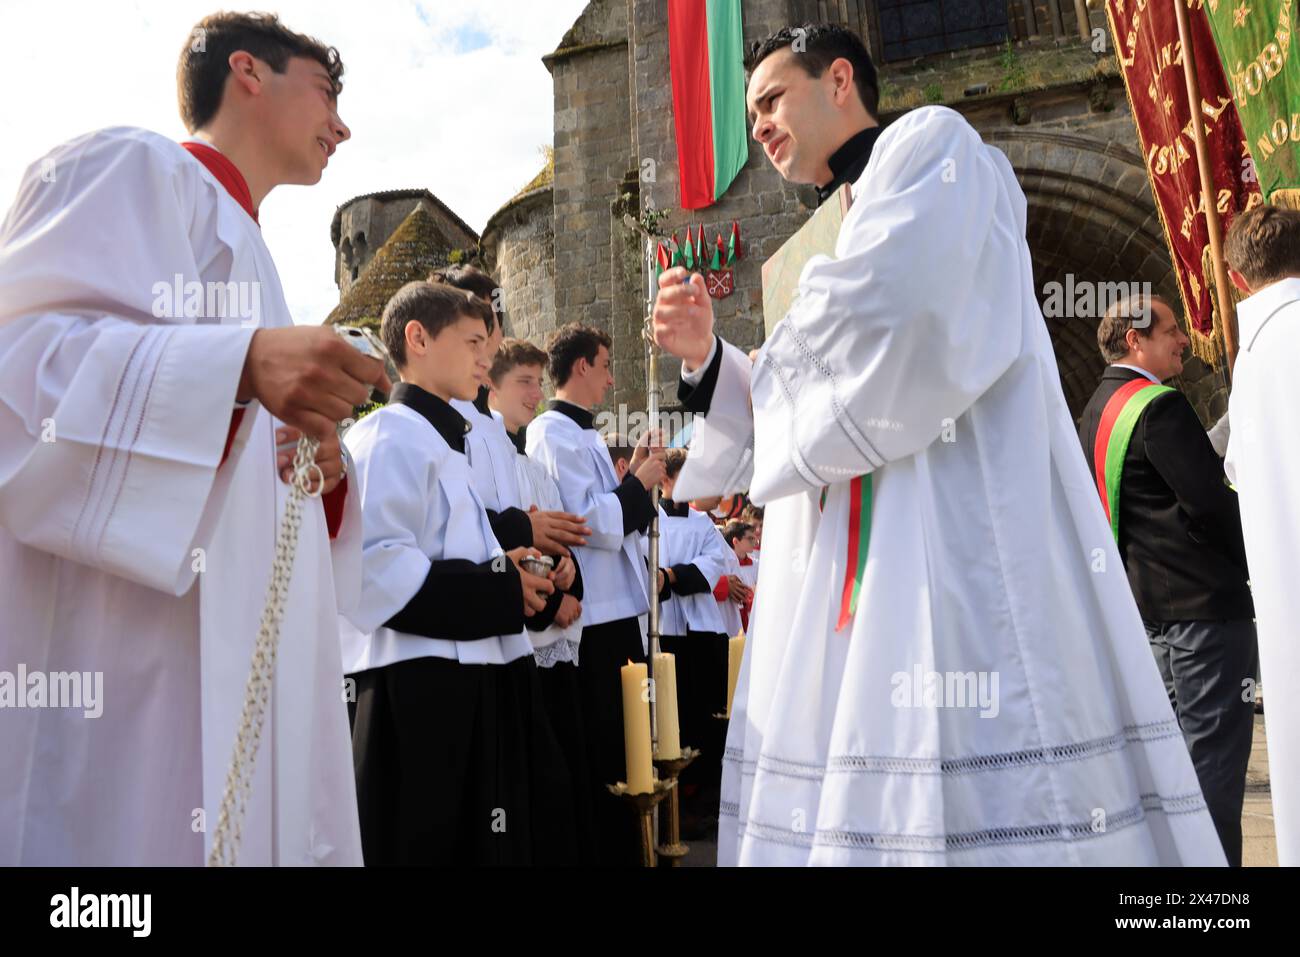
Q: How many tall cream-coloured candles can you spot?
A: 3